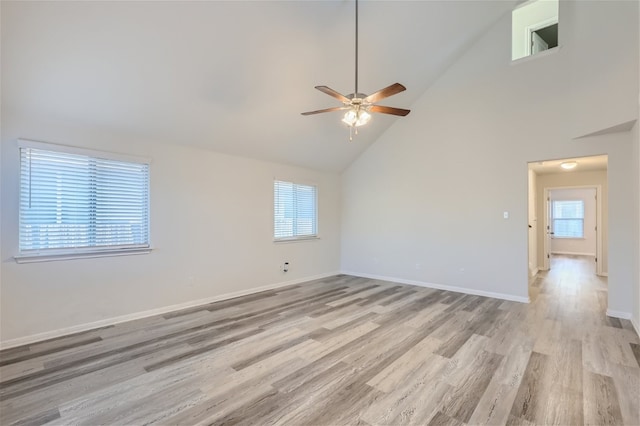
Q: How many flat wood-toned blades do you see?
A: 4